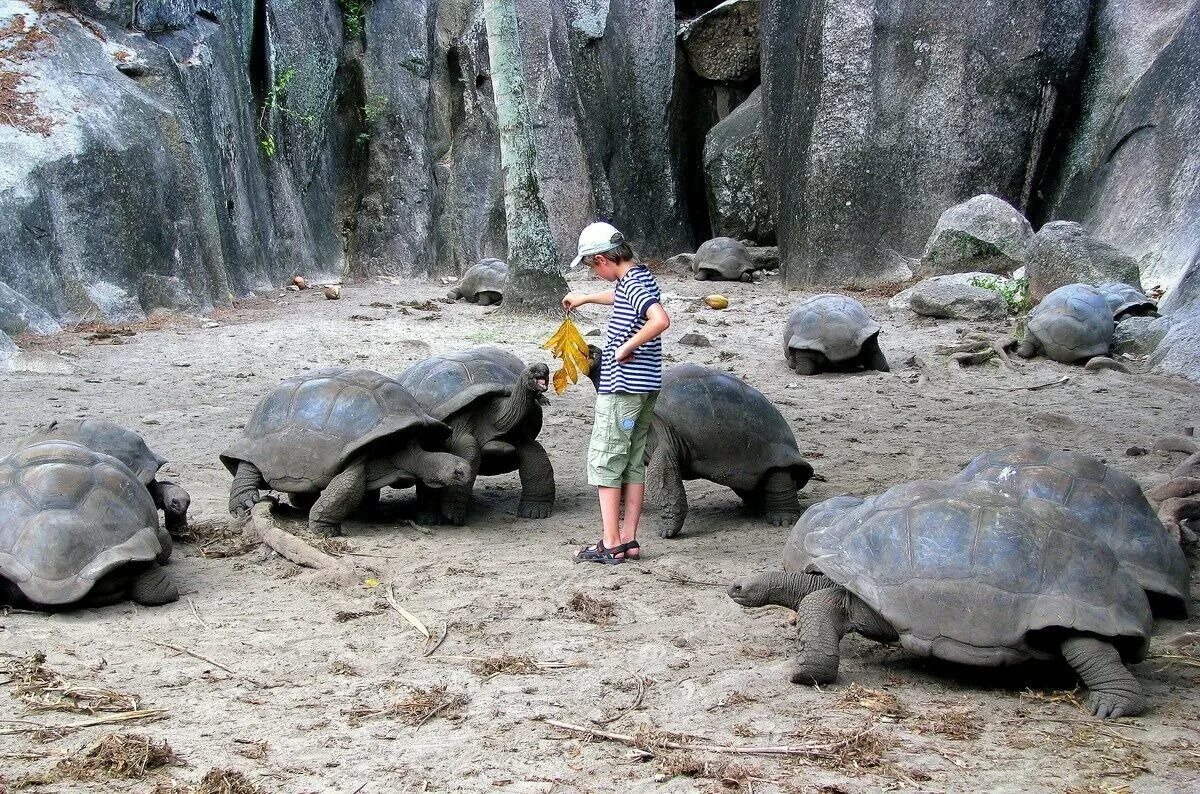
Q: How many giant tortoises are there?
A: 12